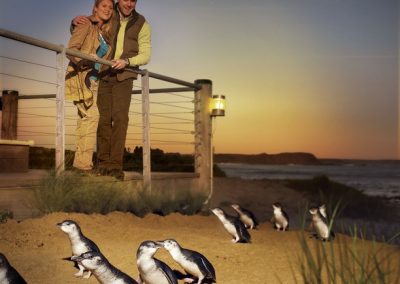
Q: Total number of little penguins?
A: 10